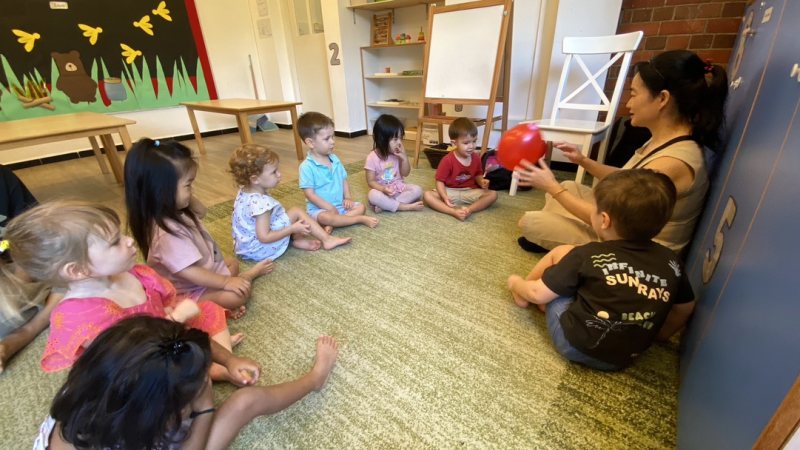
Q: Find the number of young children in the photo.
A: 8